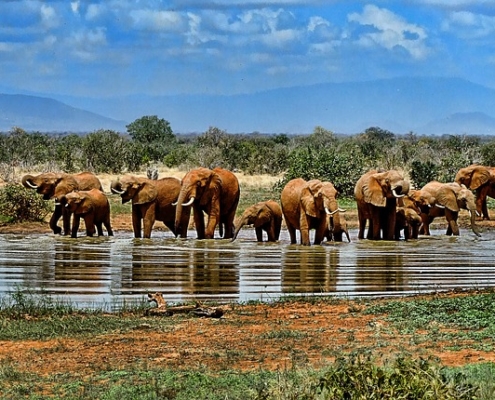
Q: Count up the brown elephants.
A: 12